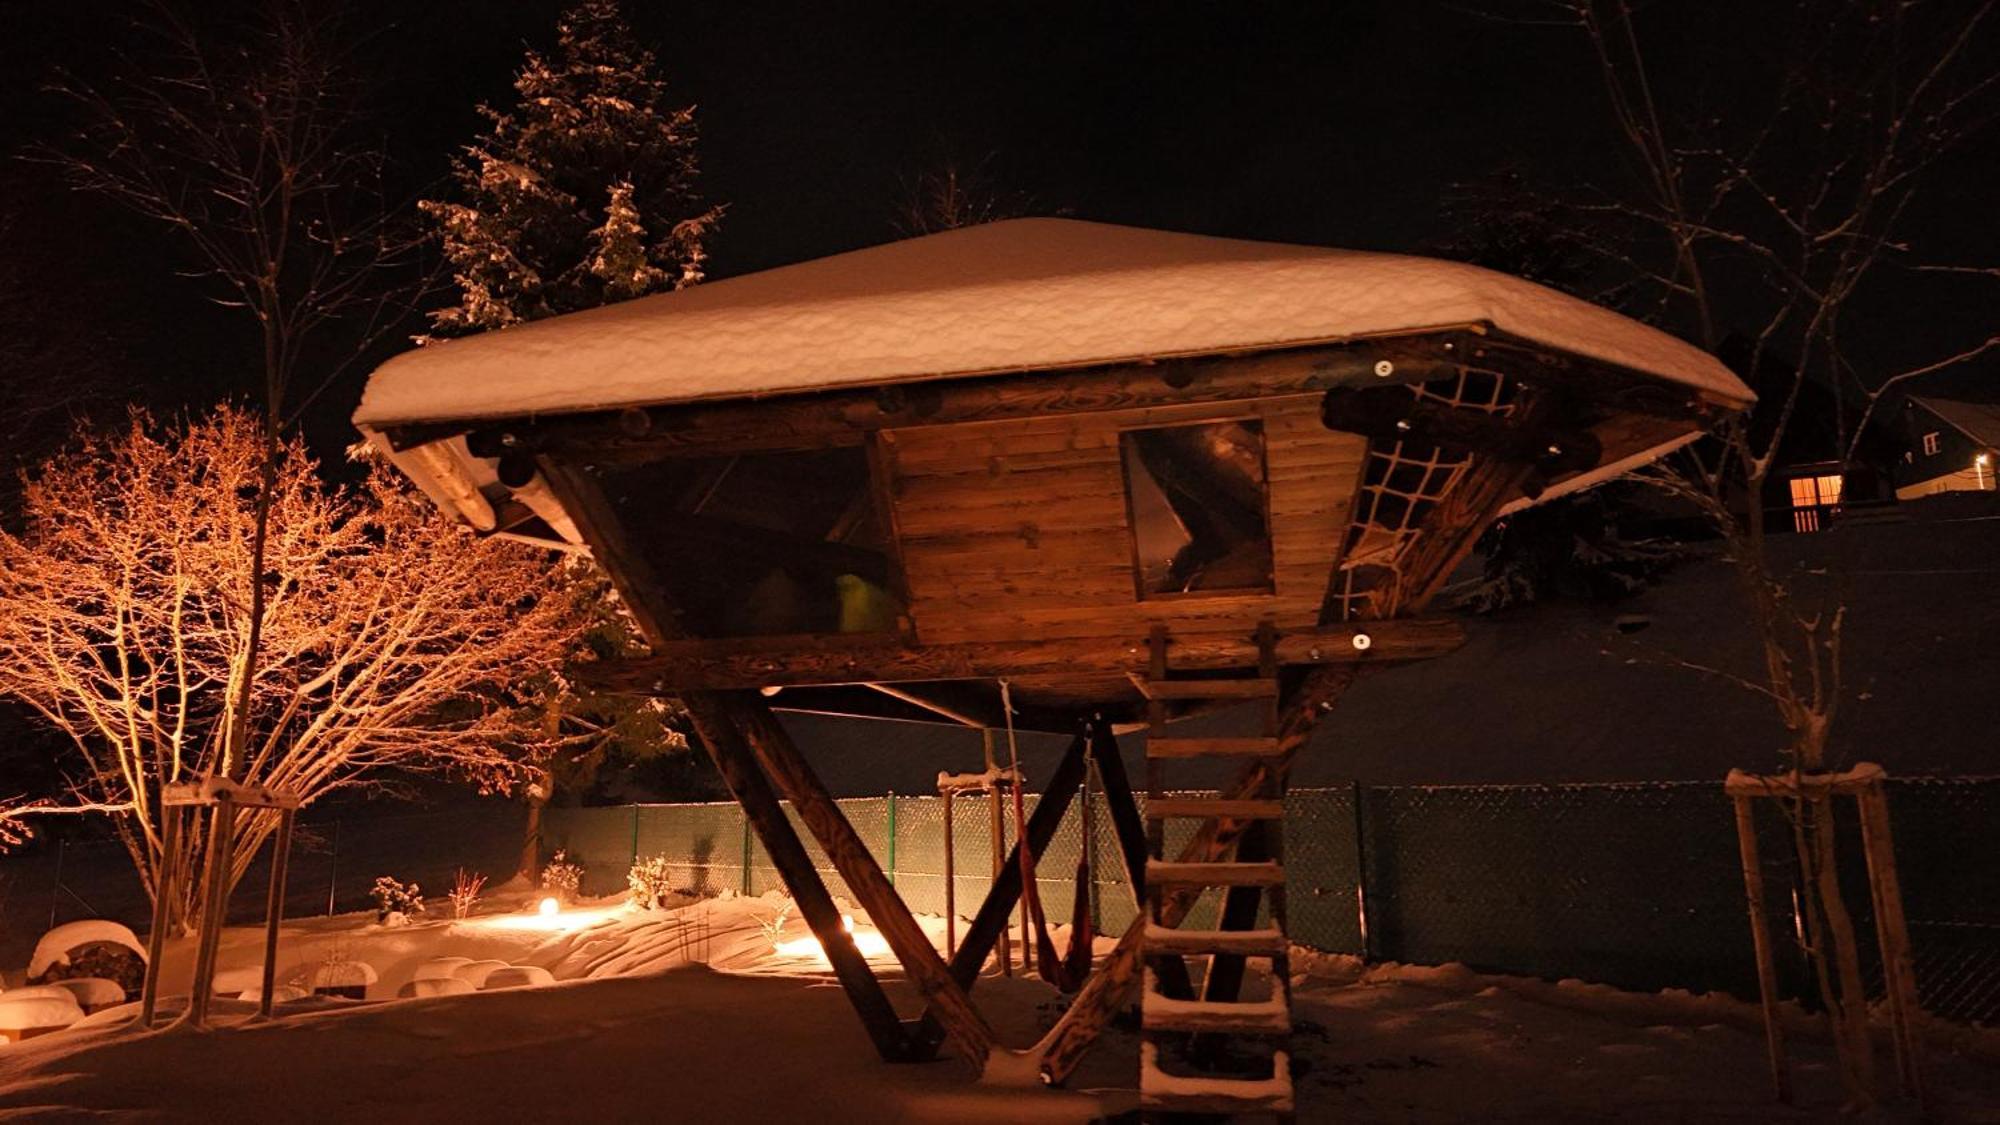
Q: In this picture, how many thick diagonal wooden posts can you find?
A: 6